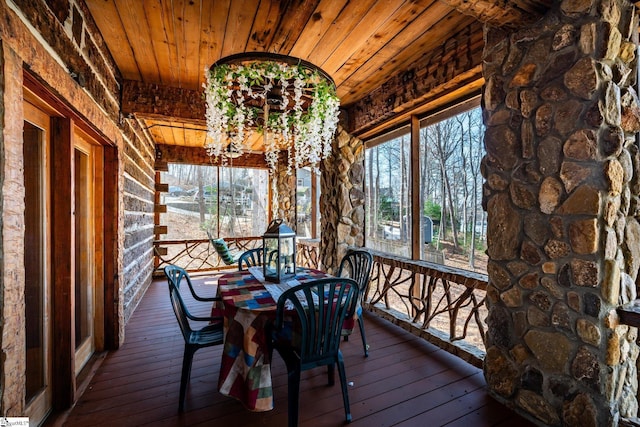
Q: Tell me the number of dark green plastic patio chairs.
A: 4